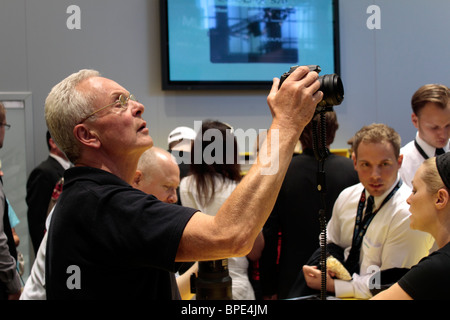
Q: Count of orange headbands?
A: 0